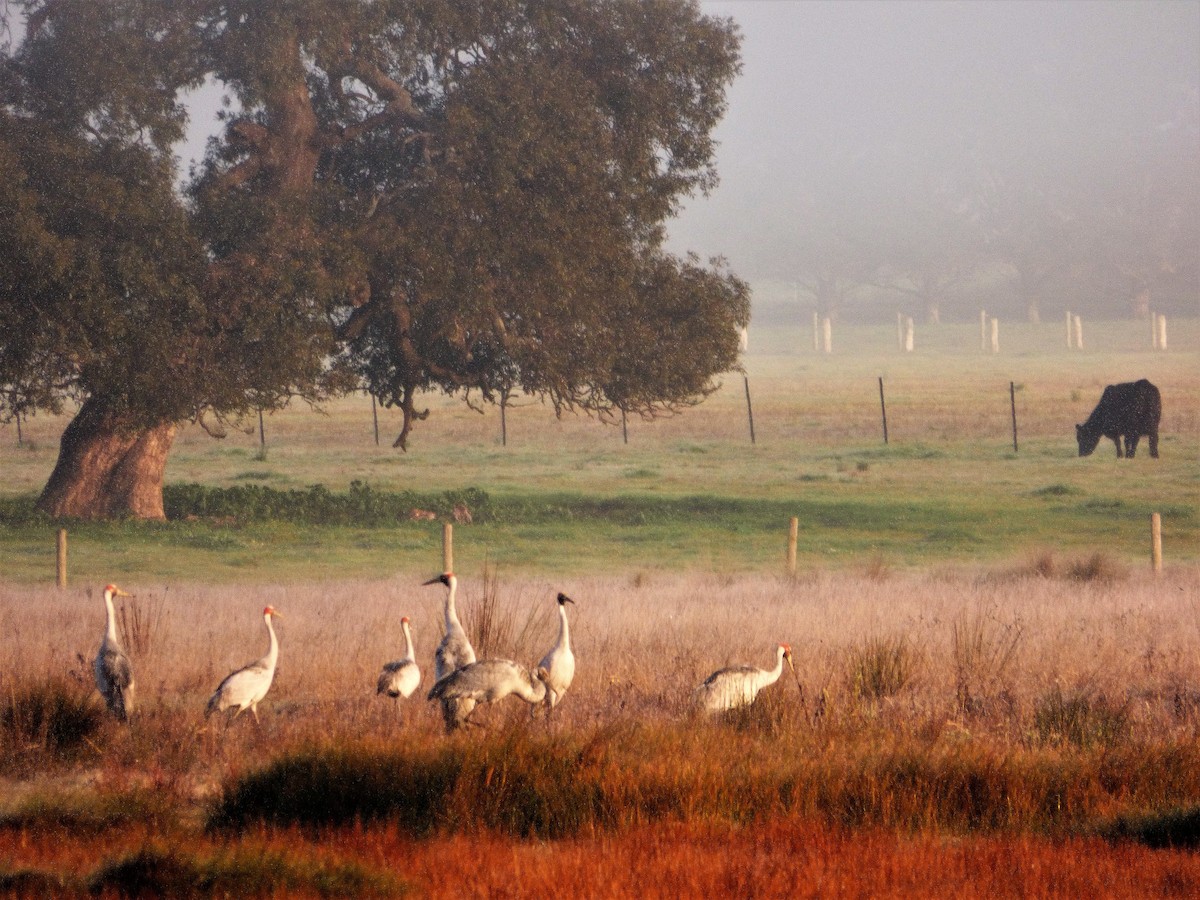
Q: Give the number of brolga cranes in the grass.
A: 7